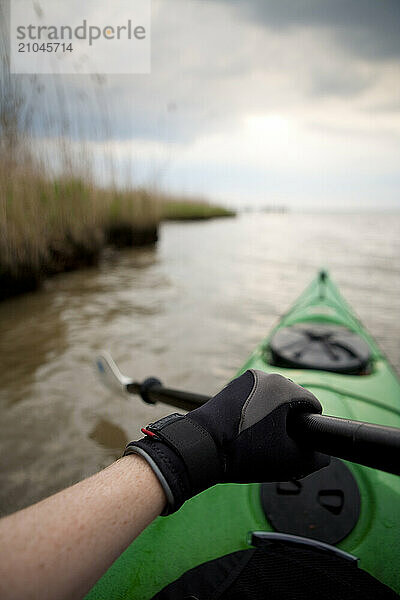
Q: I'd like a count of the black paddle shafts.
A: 1